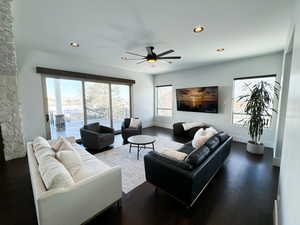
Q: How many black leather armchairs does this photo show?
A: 2